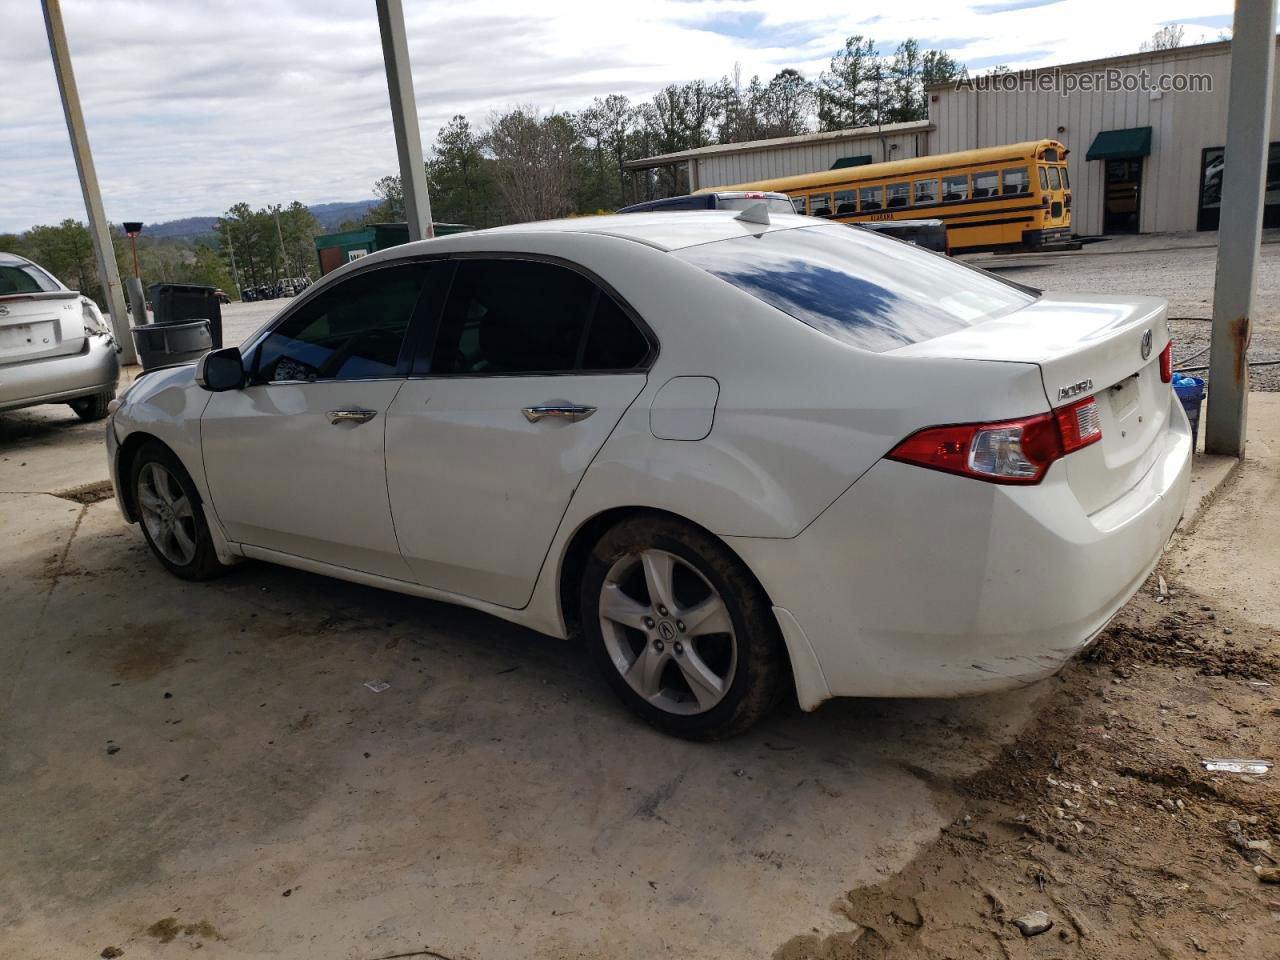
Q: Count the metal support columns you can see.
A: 3